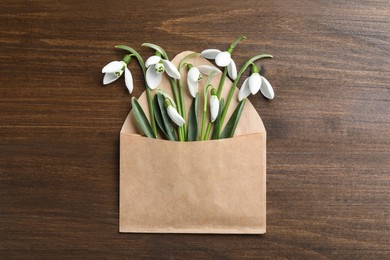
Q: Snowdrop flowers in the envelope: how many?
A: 7